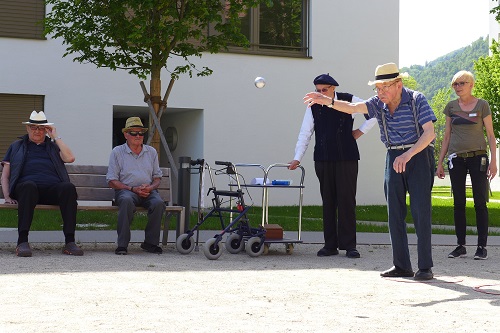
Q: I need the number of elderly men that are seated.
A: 2